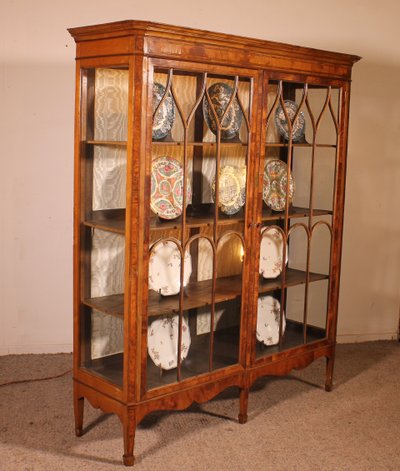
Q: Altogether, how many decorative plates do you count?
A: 10